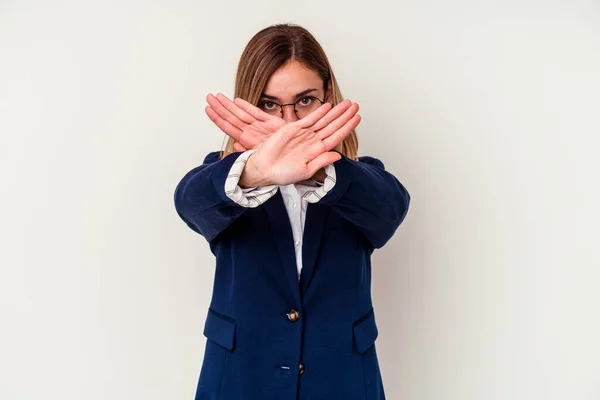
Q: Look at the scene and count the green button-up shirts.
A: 0